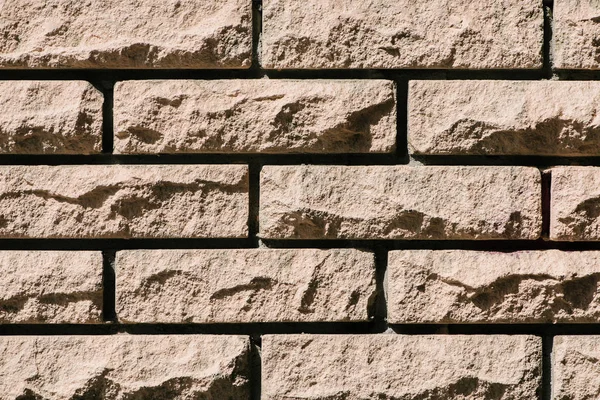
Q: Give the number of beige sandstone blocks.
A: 15